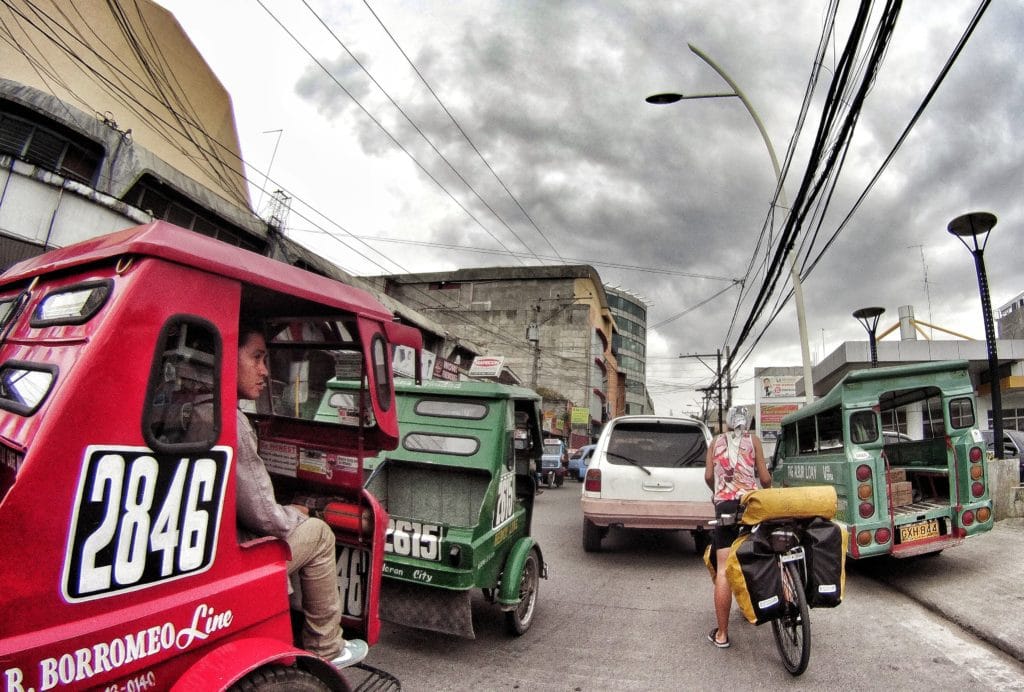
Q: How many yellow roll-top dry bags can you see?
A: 1